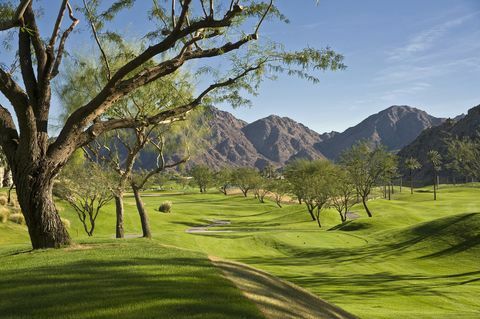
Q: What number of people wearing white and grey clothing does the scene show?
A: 0